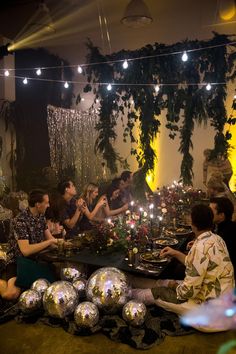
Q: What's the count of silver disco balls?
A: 8